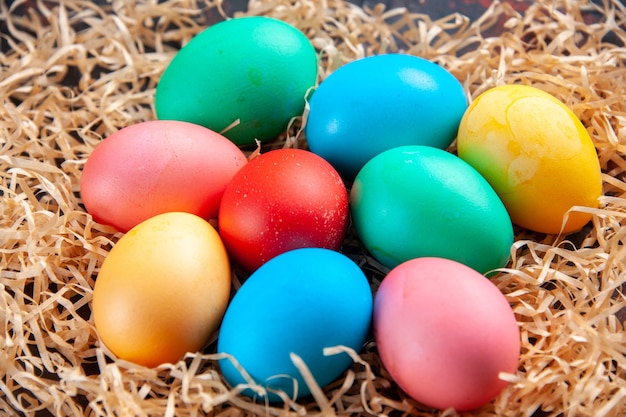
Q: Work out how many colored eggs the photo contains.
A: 9